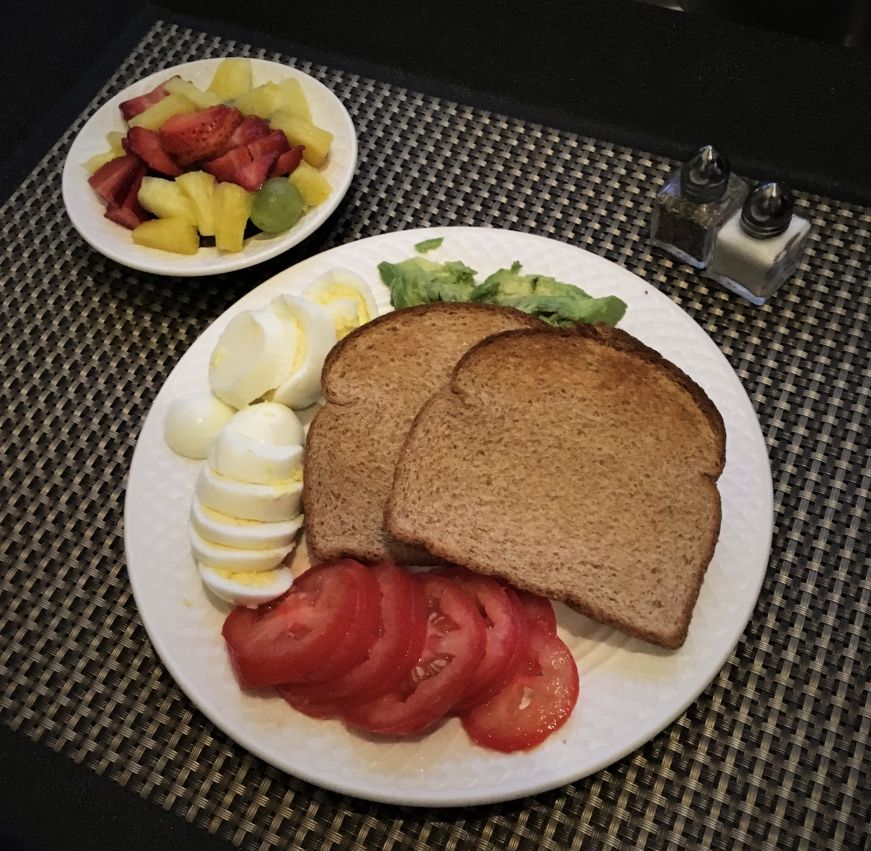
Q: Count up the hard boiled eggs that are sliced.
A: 2